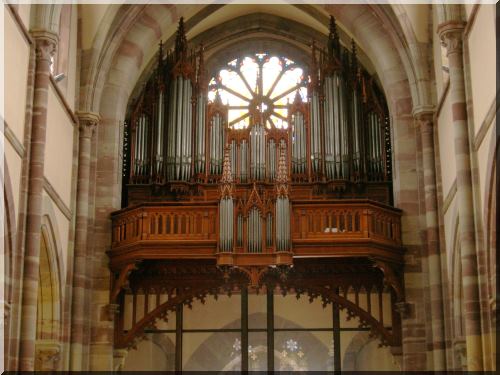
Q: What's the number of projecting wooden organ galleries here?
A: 1